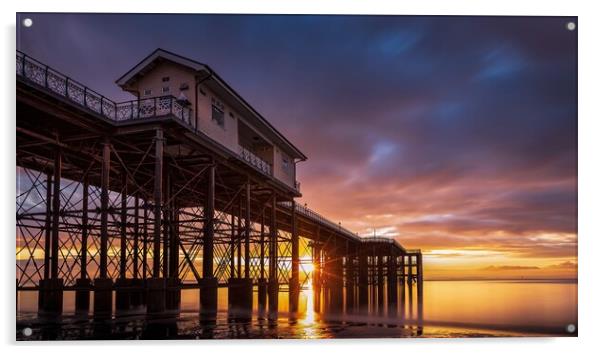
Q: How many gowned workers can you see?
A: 0